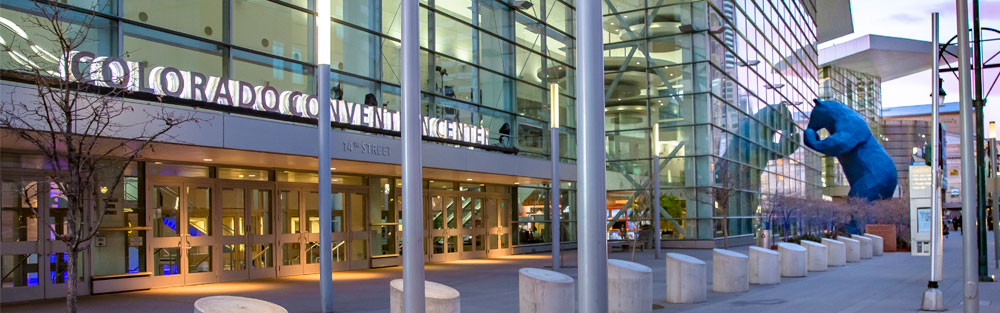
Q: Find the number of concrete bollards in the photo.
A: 13